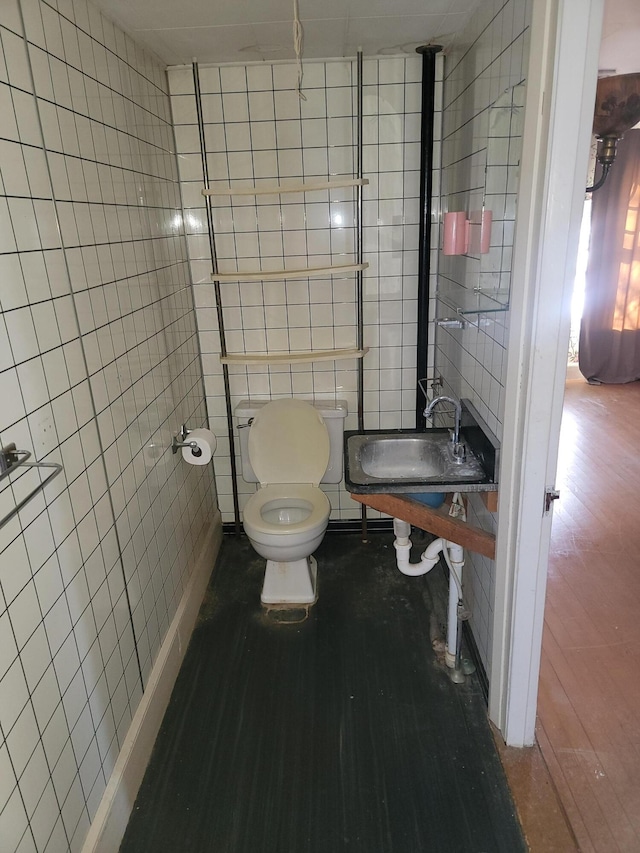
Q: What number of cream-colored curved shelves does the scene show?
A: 3